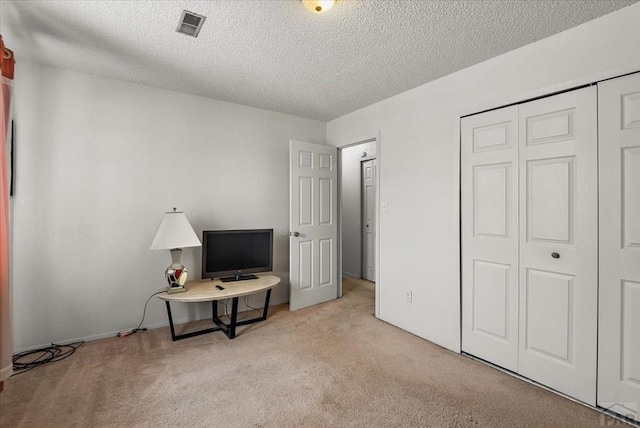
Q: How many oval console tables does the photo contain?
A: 1